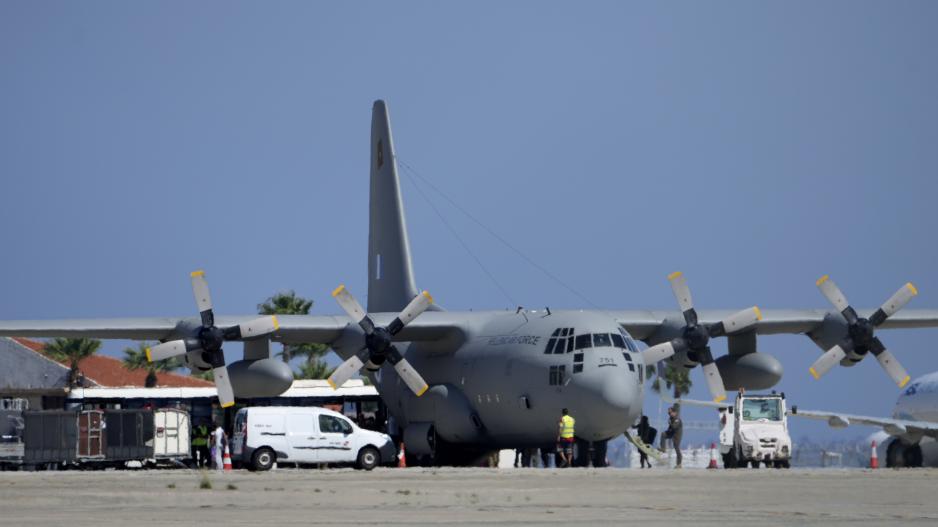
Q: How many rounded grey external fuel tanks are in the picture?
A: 2